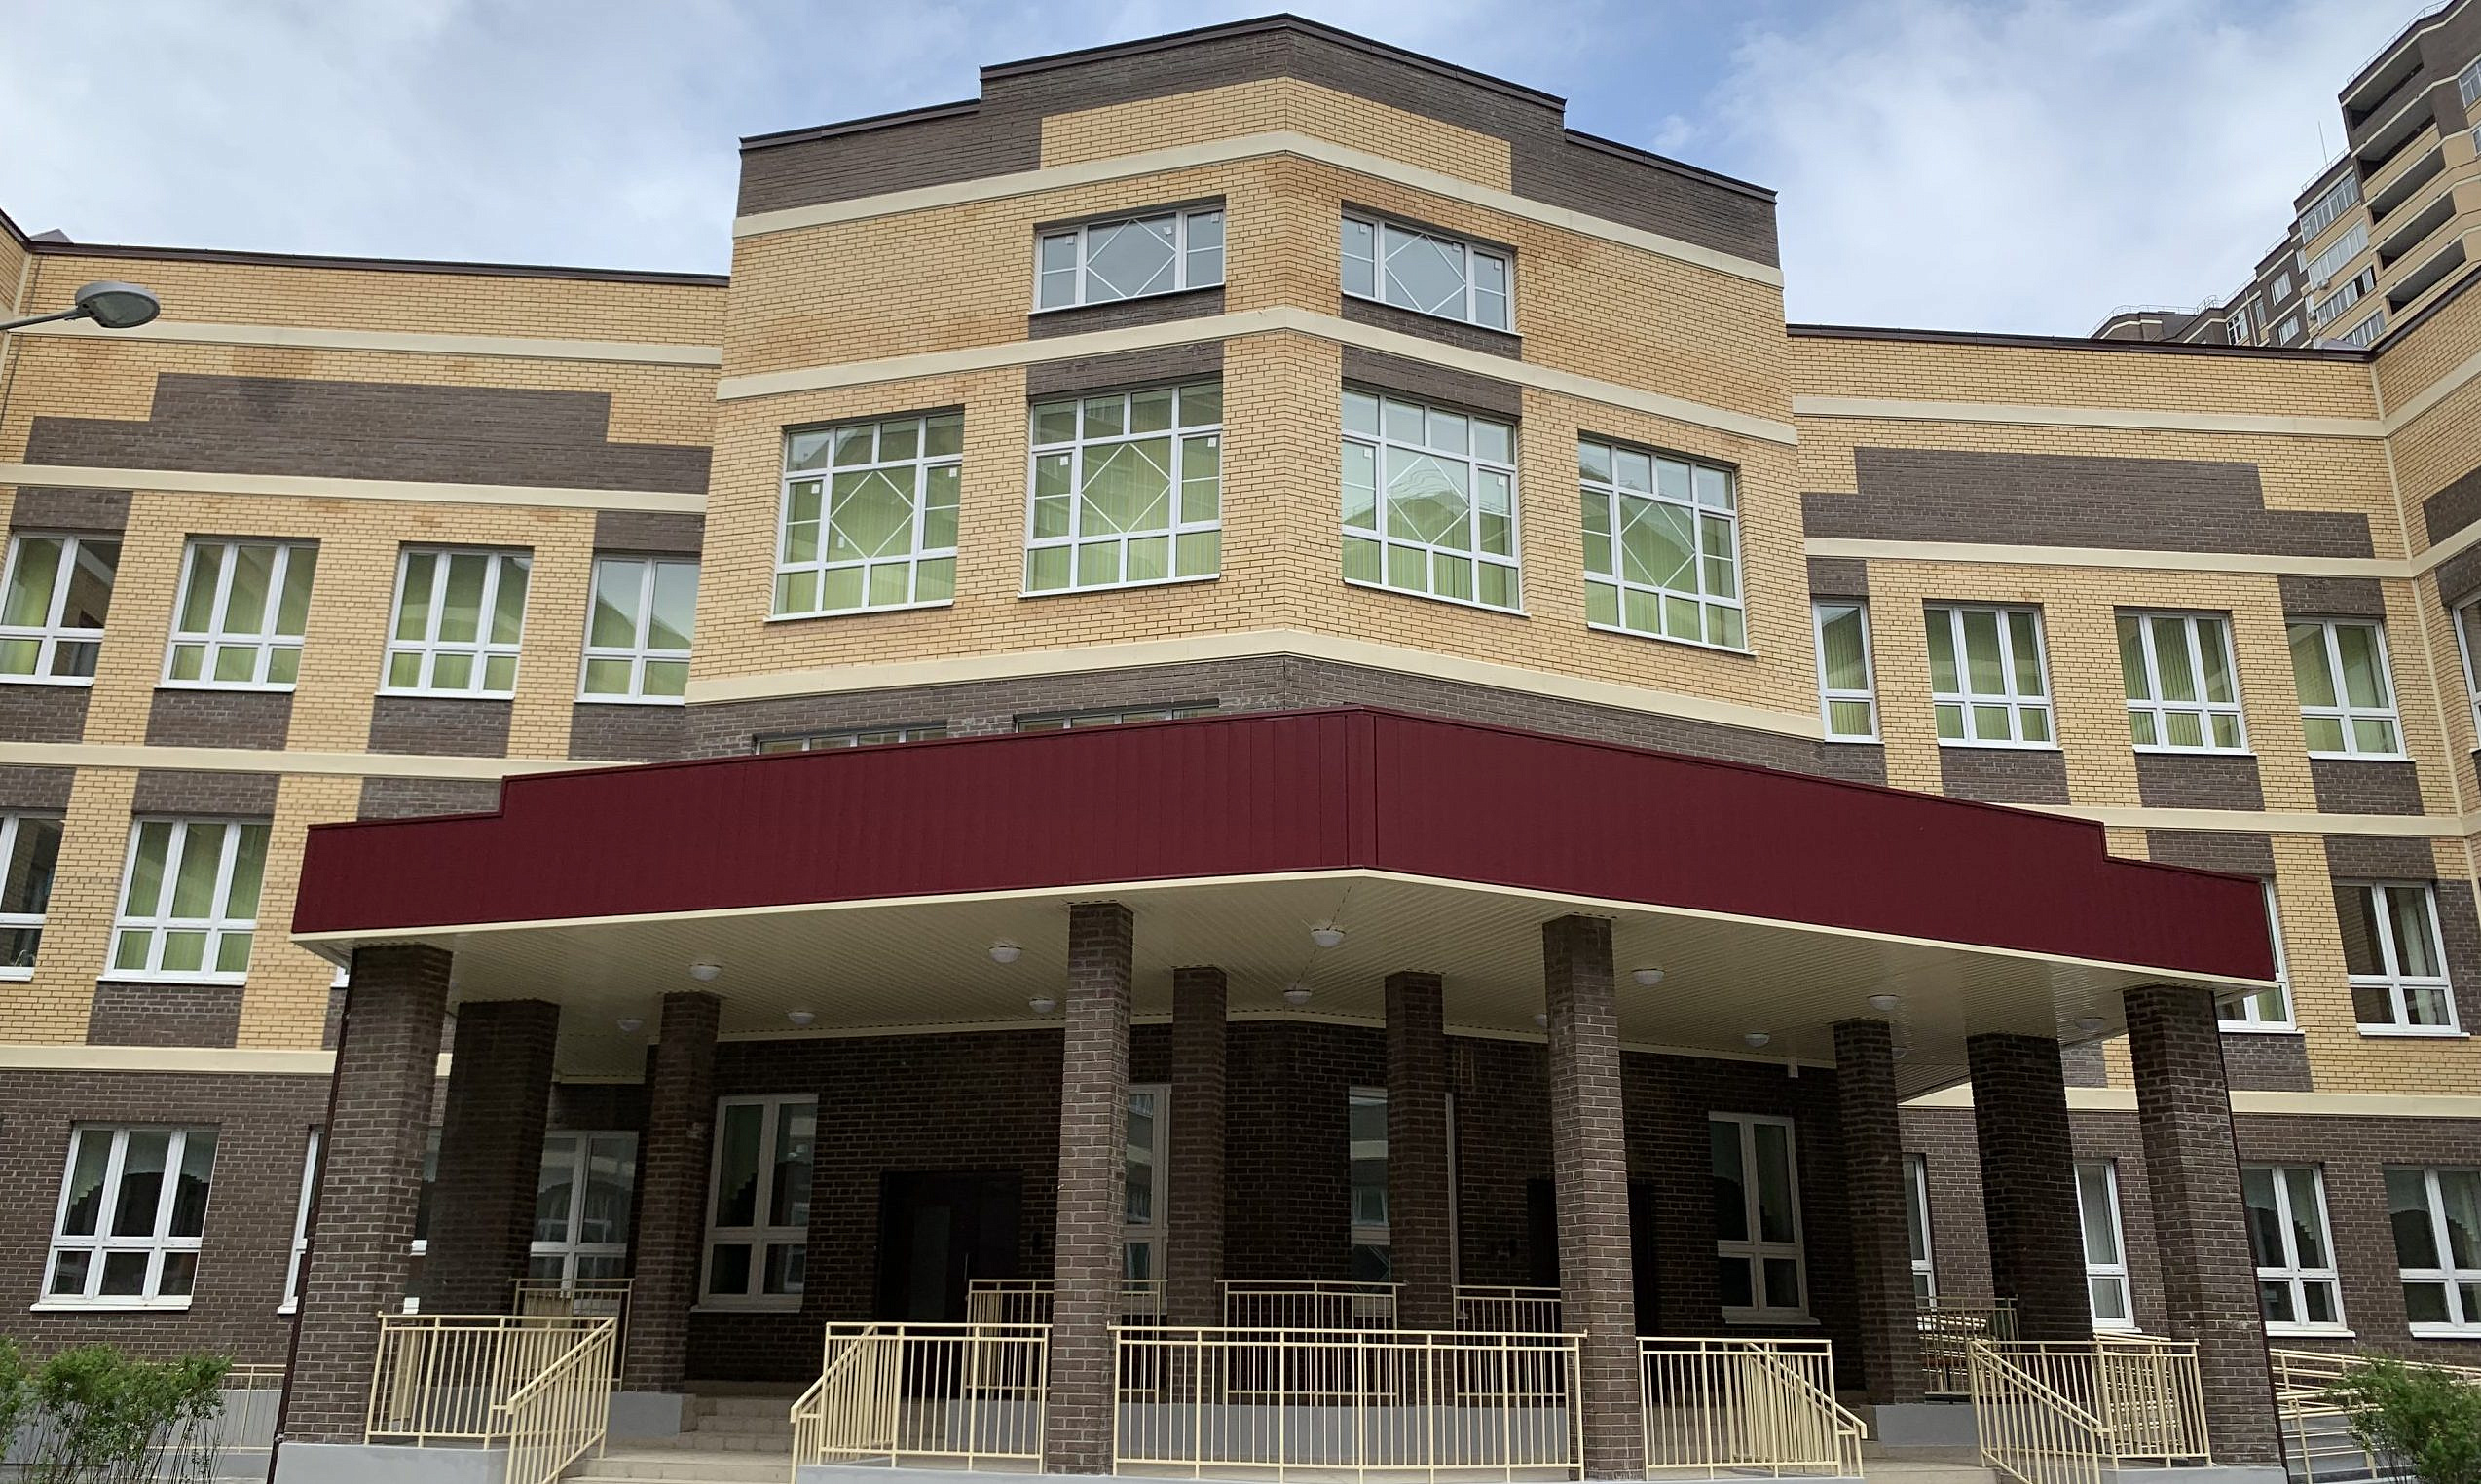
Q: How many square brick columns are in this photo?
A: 10